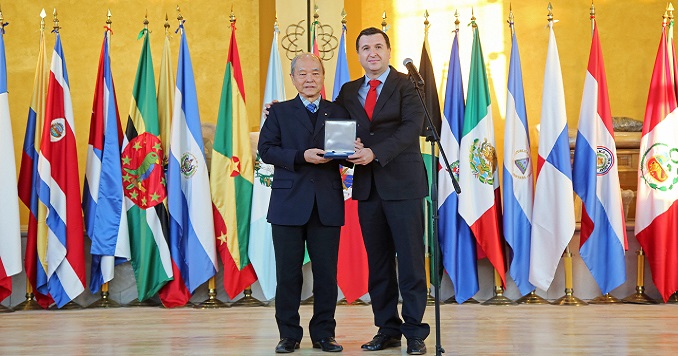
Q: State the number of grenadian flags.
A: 1